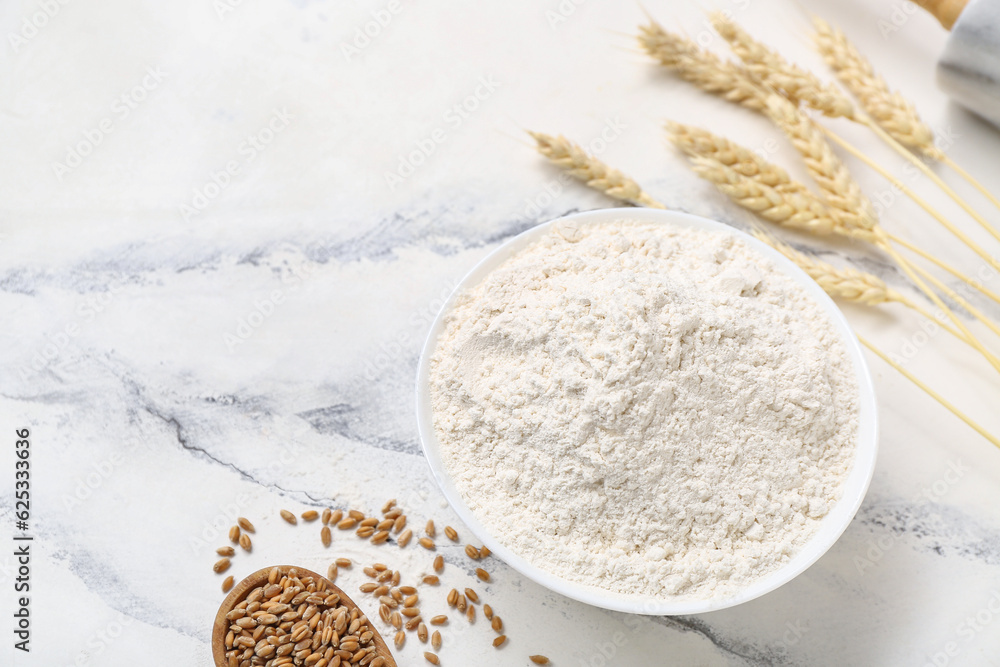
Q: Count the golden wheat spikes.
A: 8